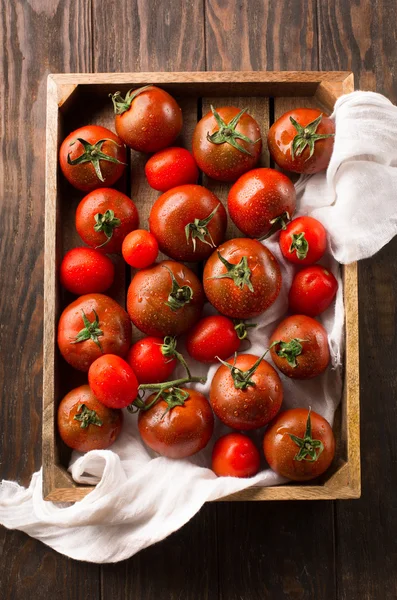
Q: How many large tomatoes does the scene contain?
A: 15